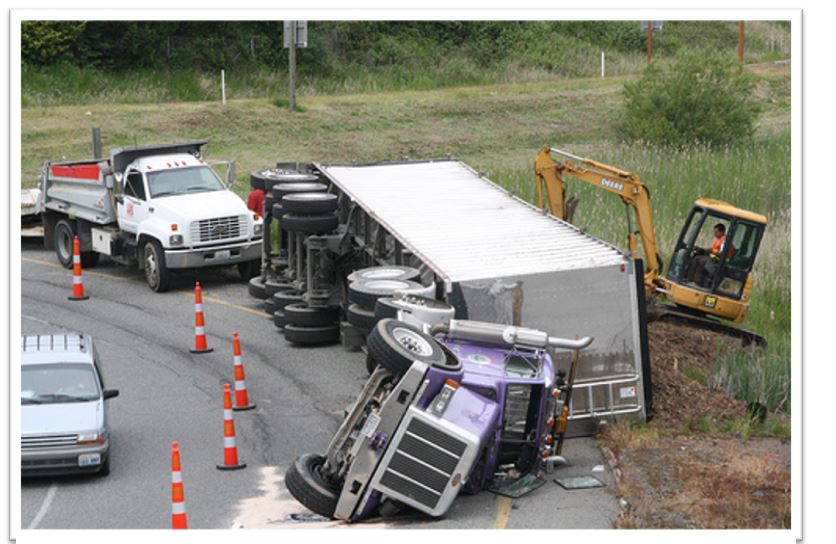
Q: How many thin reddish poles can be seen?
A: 2